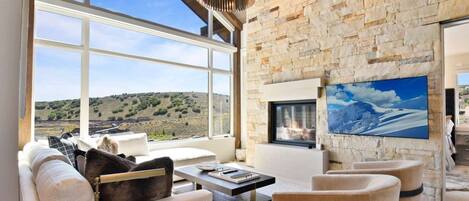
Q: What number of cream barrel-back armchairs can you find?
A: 2